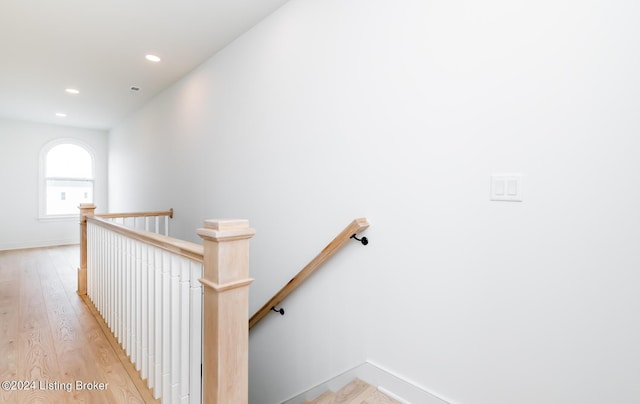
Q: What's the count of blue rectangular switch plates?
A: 0